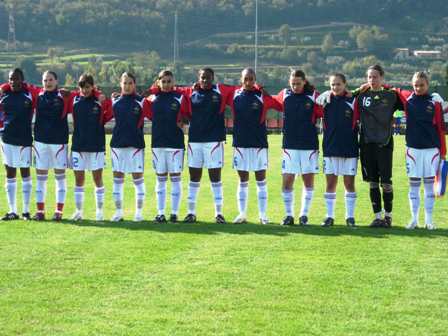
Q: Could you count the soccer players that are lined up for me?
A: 11